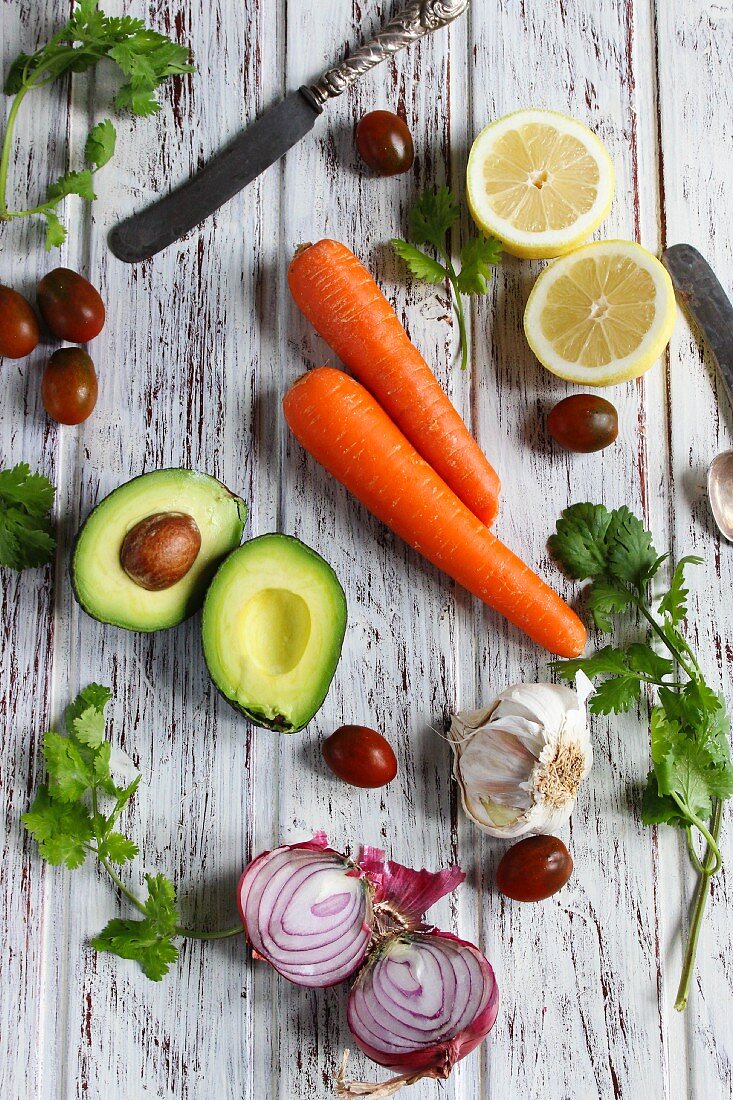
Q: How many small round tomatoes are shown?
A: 7